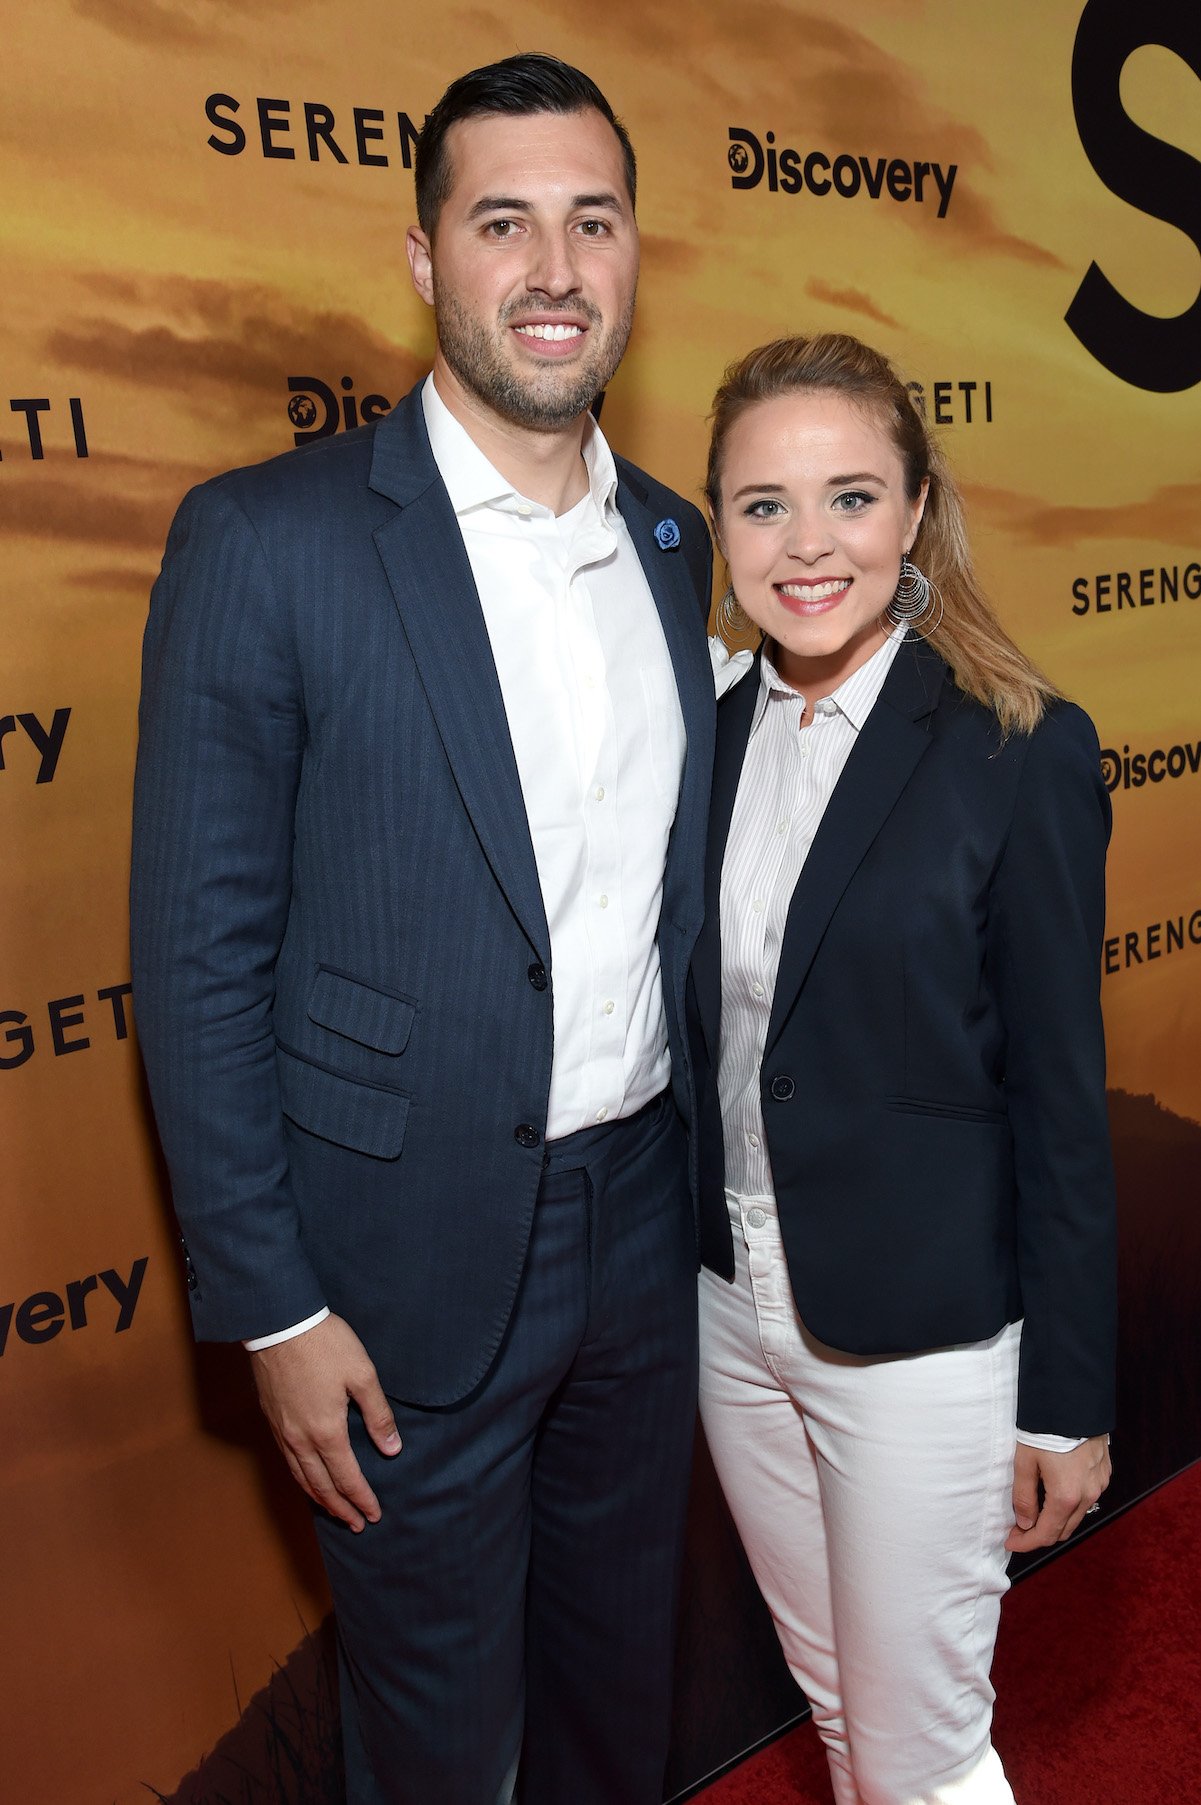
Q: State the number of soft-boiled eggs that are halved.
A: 0